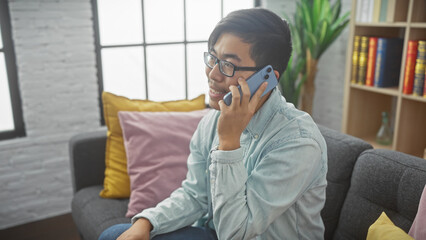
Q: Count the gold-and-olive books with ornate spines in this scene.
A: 2